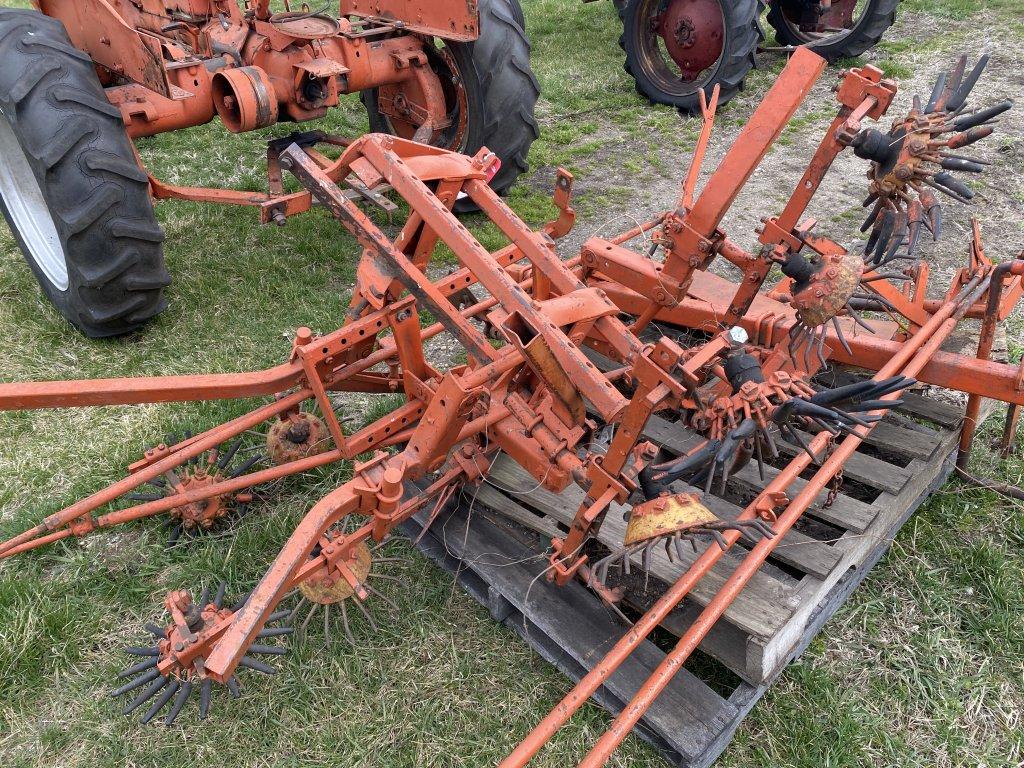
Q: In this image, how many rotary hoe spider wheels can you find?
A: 8